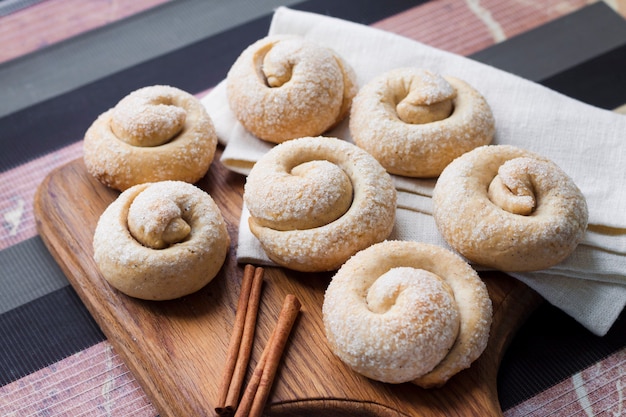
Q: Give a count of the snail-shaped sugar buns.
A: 7